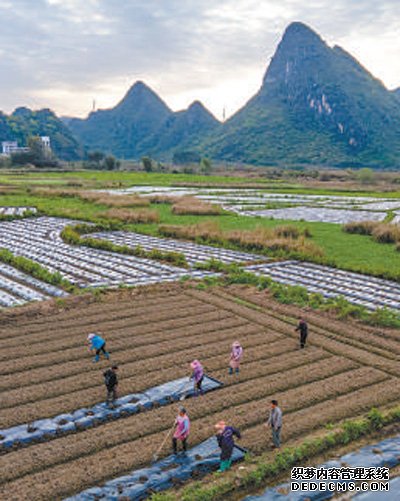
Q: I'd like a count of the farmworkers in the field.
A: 8